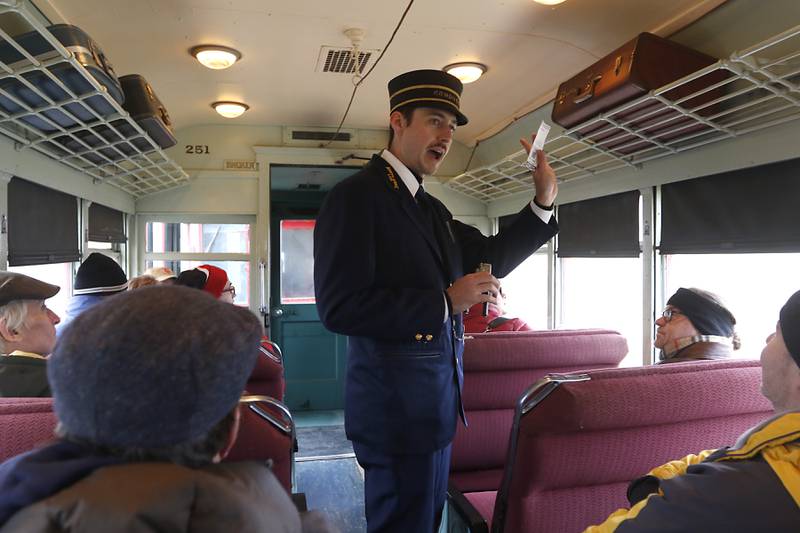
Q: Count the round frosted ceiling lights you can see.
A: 4